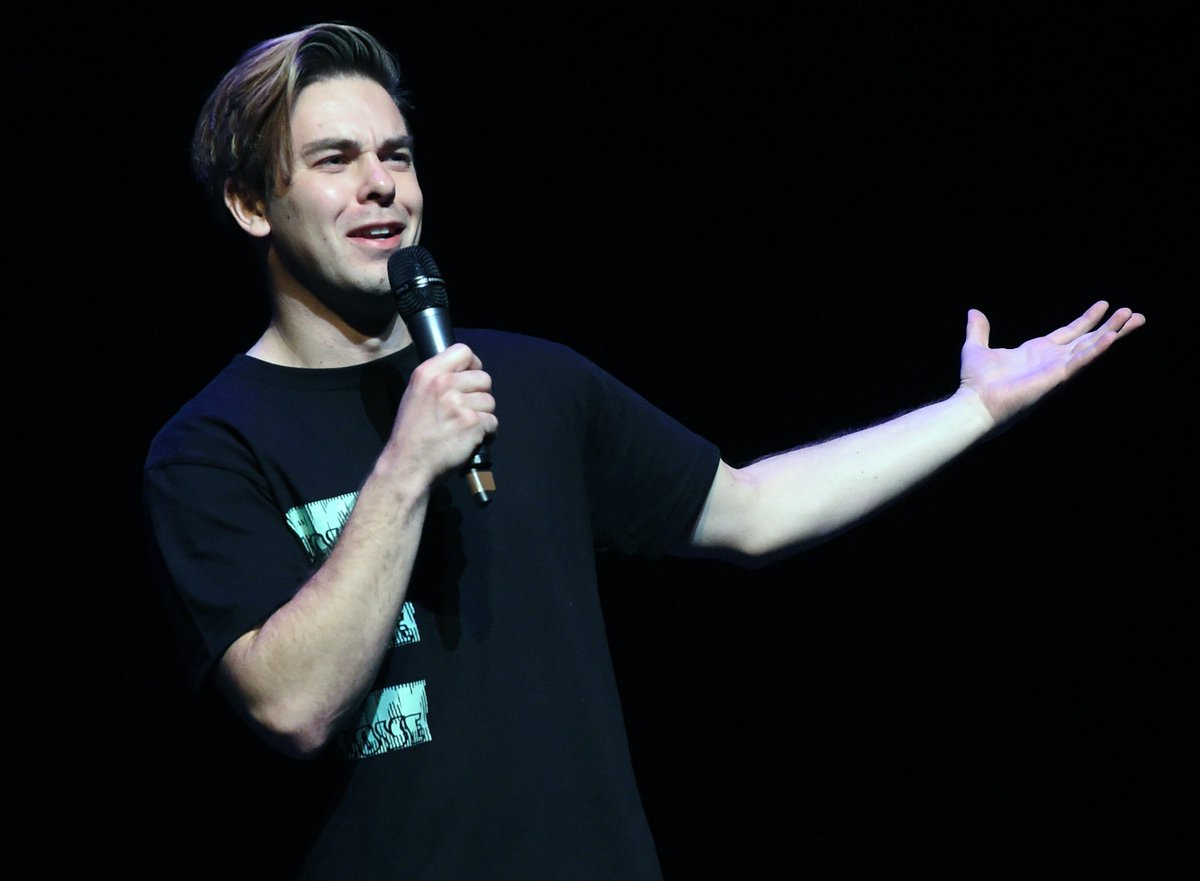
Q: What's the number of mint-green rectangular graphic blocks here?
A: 3